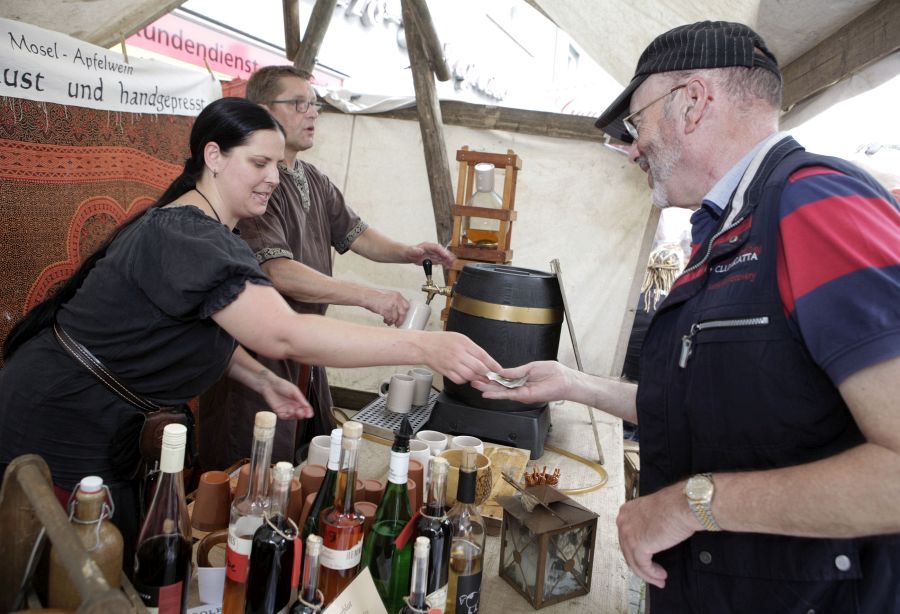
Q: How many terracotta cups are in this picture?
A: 10